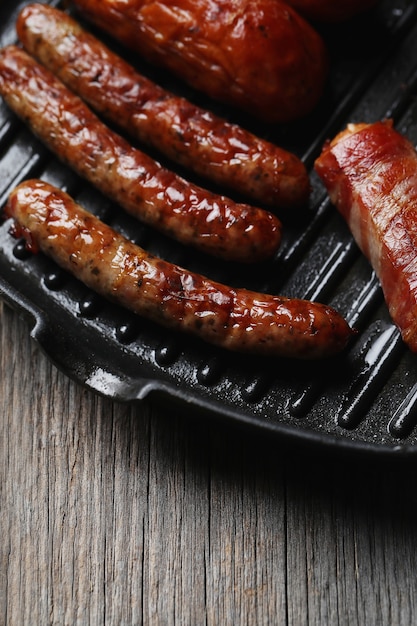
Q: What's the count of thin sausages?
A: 3